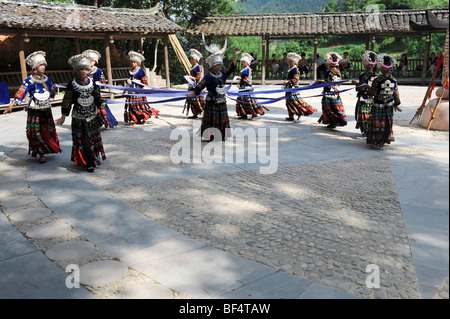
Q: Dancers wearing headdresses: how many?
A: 11